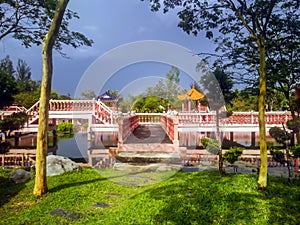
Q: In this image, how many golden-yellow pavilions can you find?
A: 1